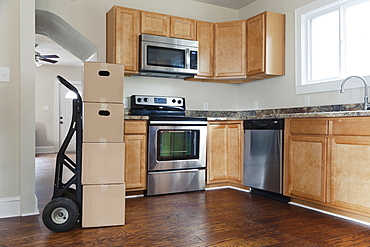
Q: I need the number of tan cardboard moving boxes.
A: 4